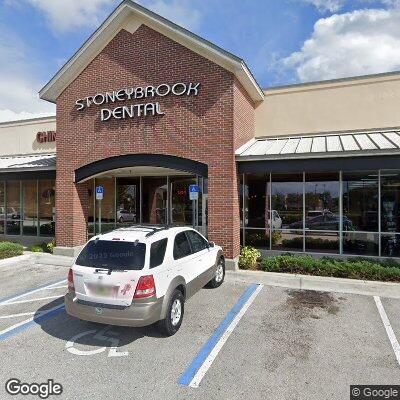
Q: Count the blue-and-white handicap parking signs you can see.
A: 2